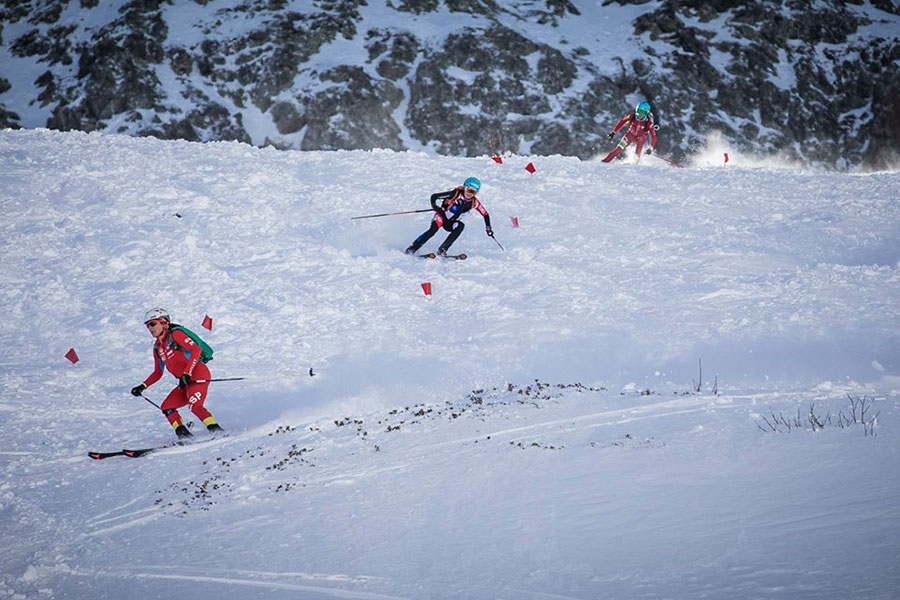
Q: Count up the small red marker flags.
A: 7